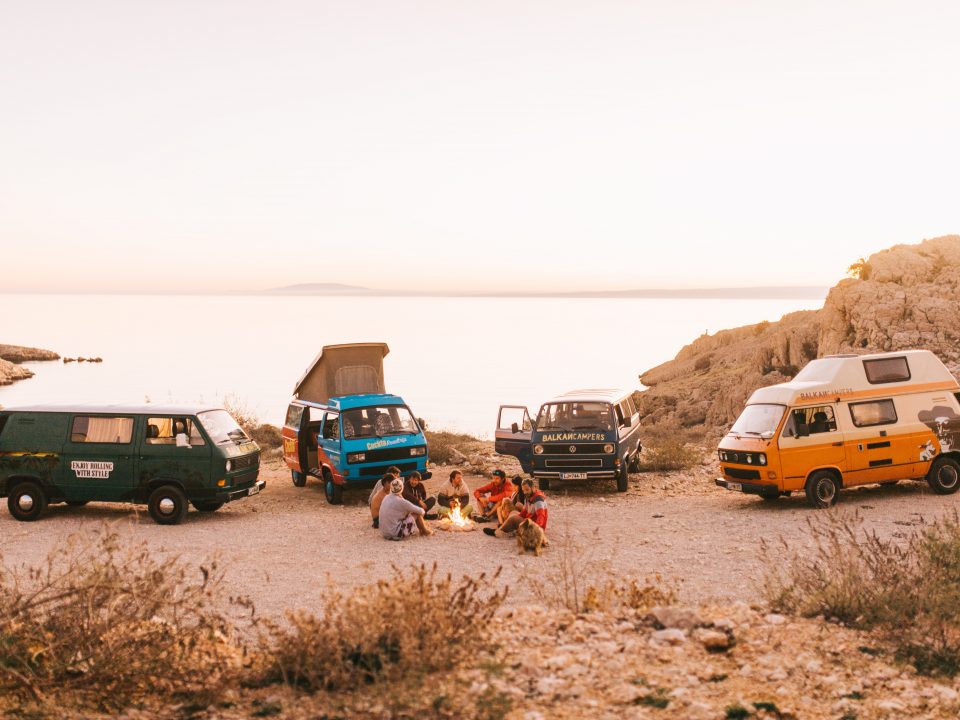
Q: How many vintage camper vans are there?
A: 4